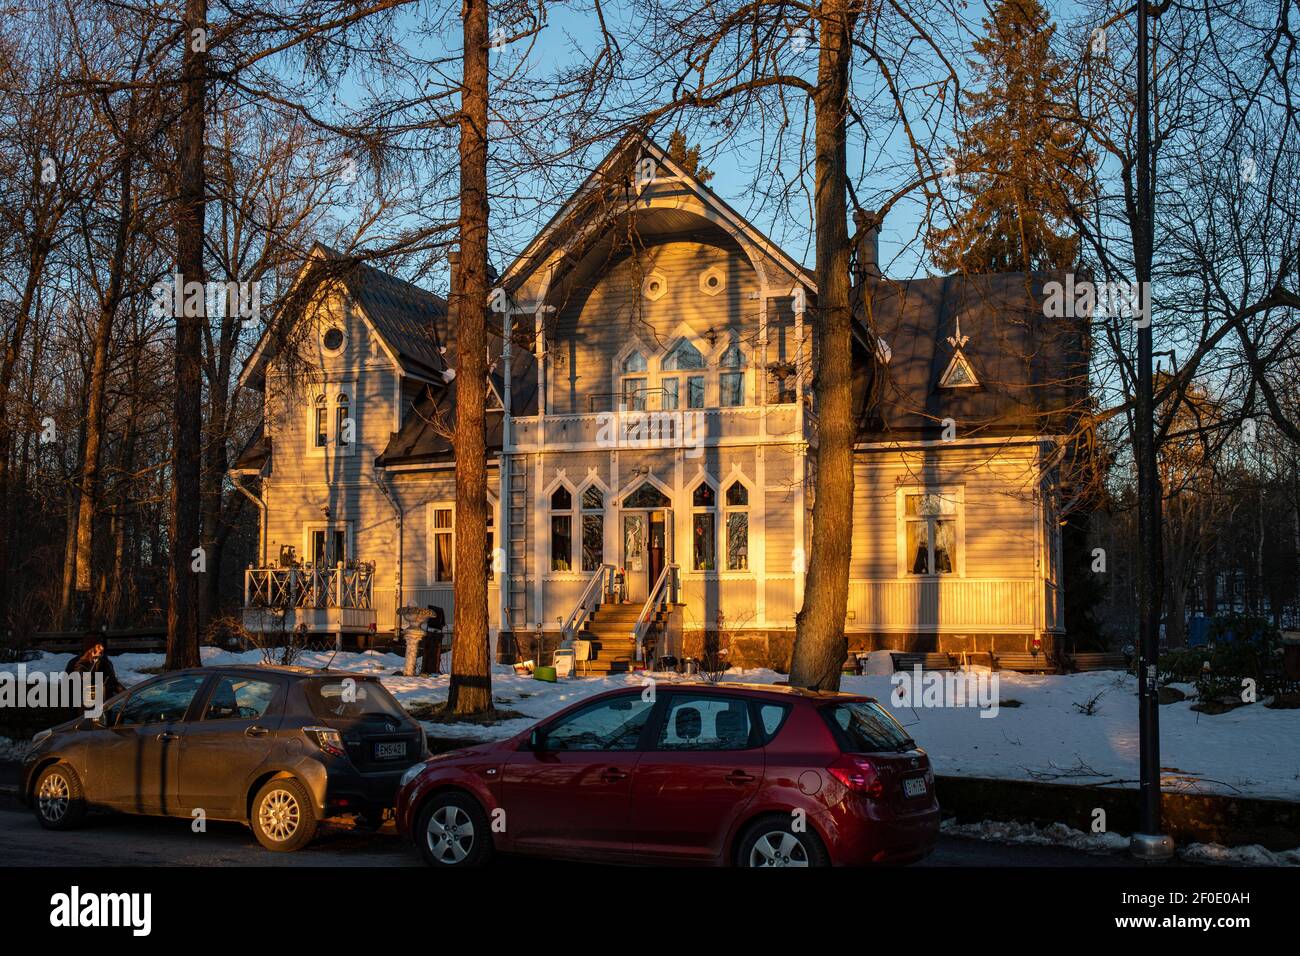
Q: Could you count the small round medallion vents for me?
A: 2